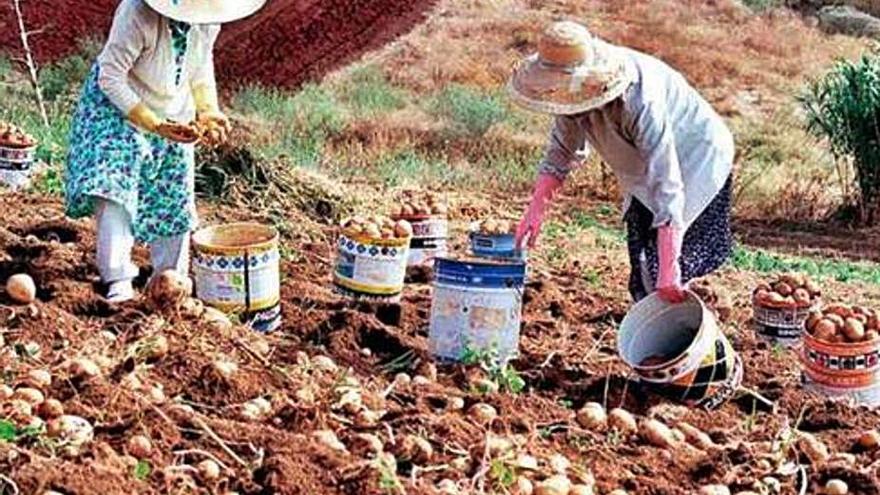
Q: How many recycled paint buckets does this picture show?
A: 9